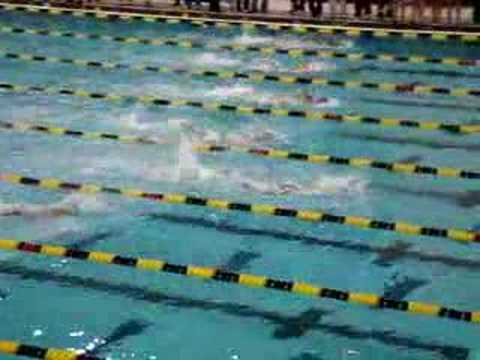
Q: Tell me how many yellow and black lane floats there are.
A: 8